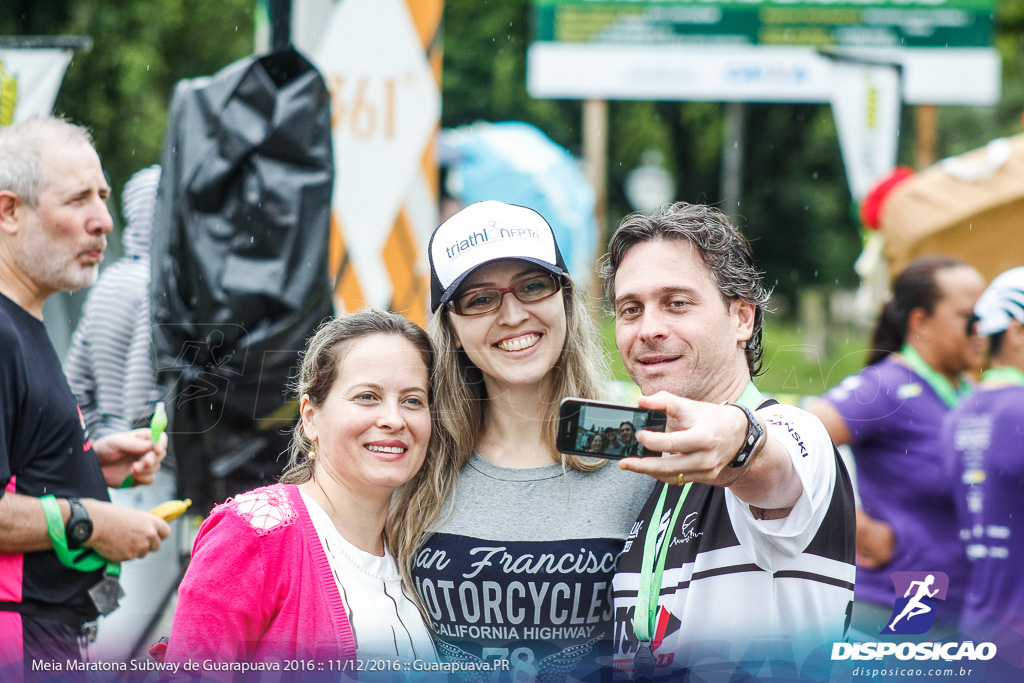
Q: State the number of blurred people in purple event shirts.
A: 2